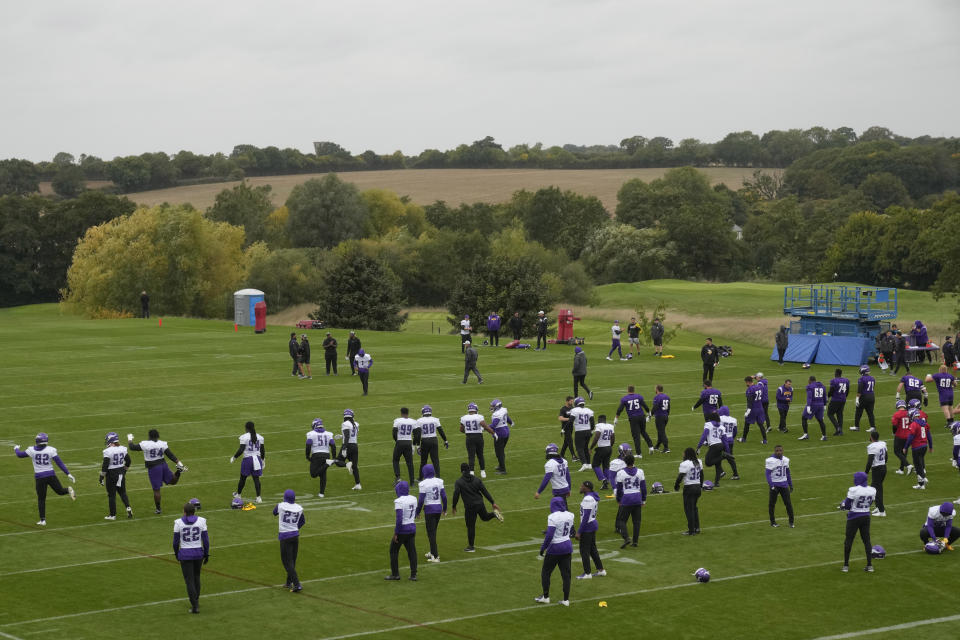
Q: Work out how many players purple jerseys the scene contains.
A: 9